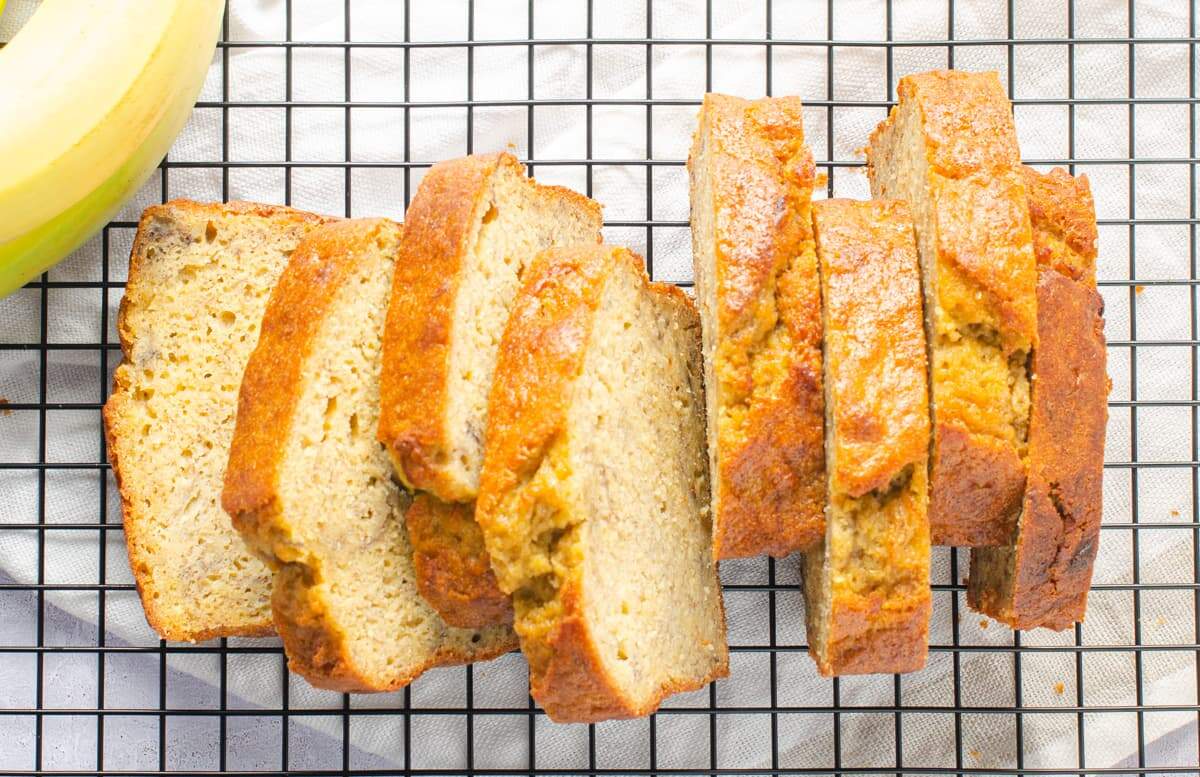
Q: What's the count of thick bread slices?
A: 8